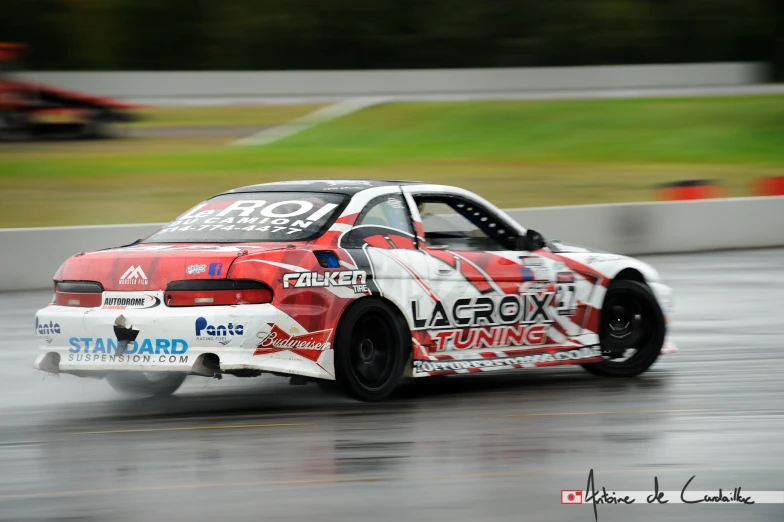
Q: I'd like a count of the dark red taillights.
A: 2